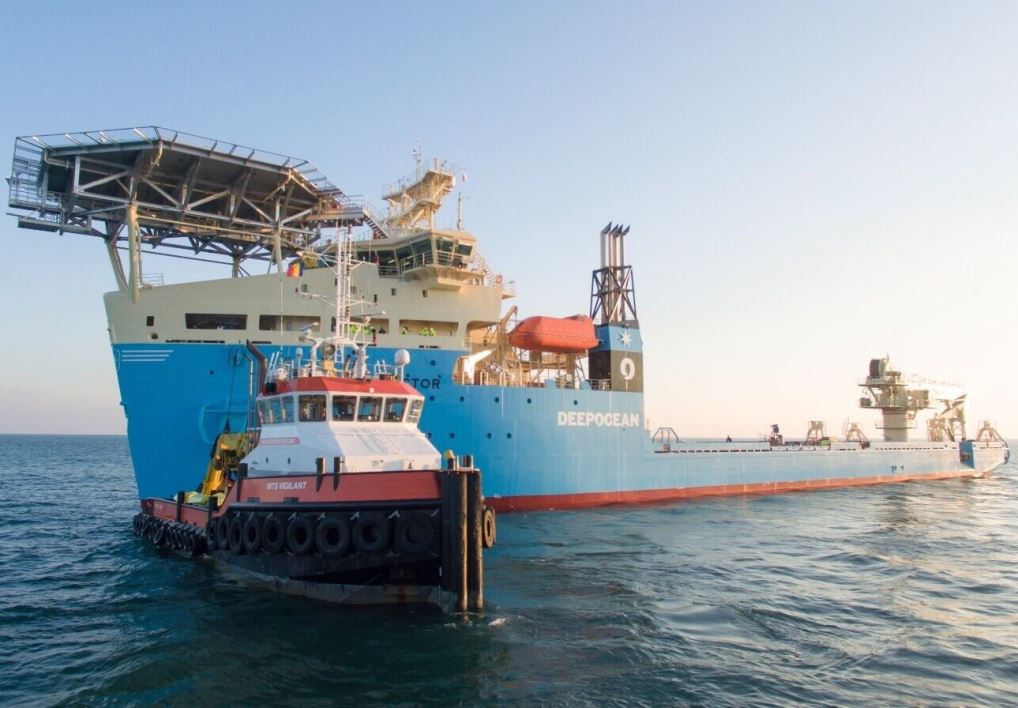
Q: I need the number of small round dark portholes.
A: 11